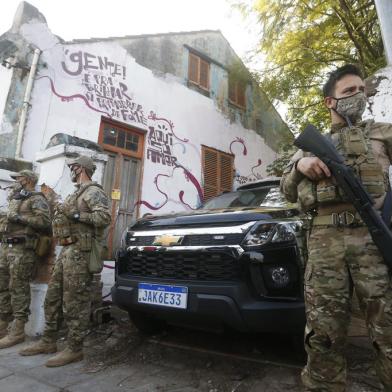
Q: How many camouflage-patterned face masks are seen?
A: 3